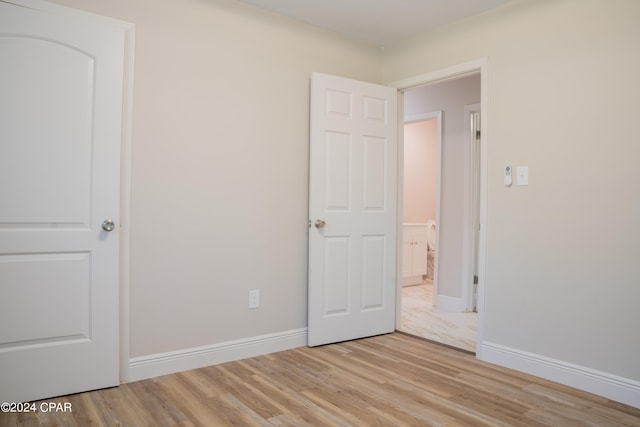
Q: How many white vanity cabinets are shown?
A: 1